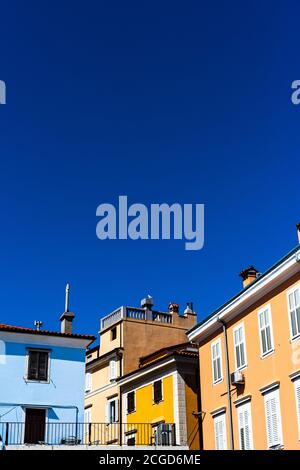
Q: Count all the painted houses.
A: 4